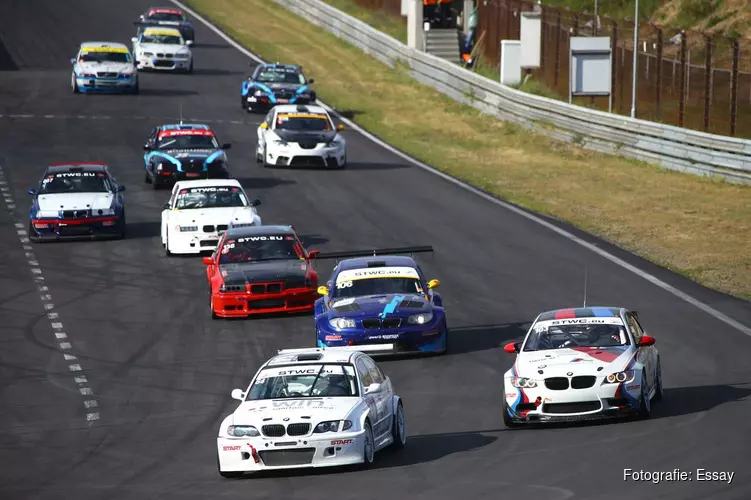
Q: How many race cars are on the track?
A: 12